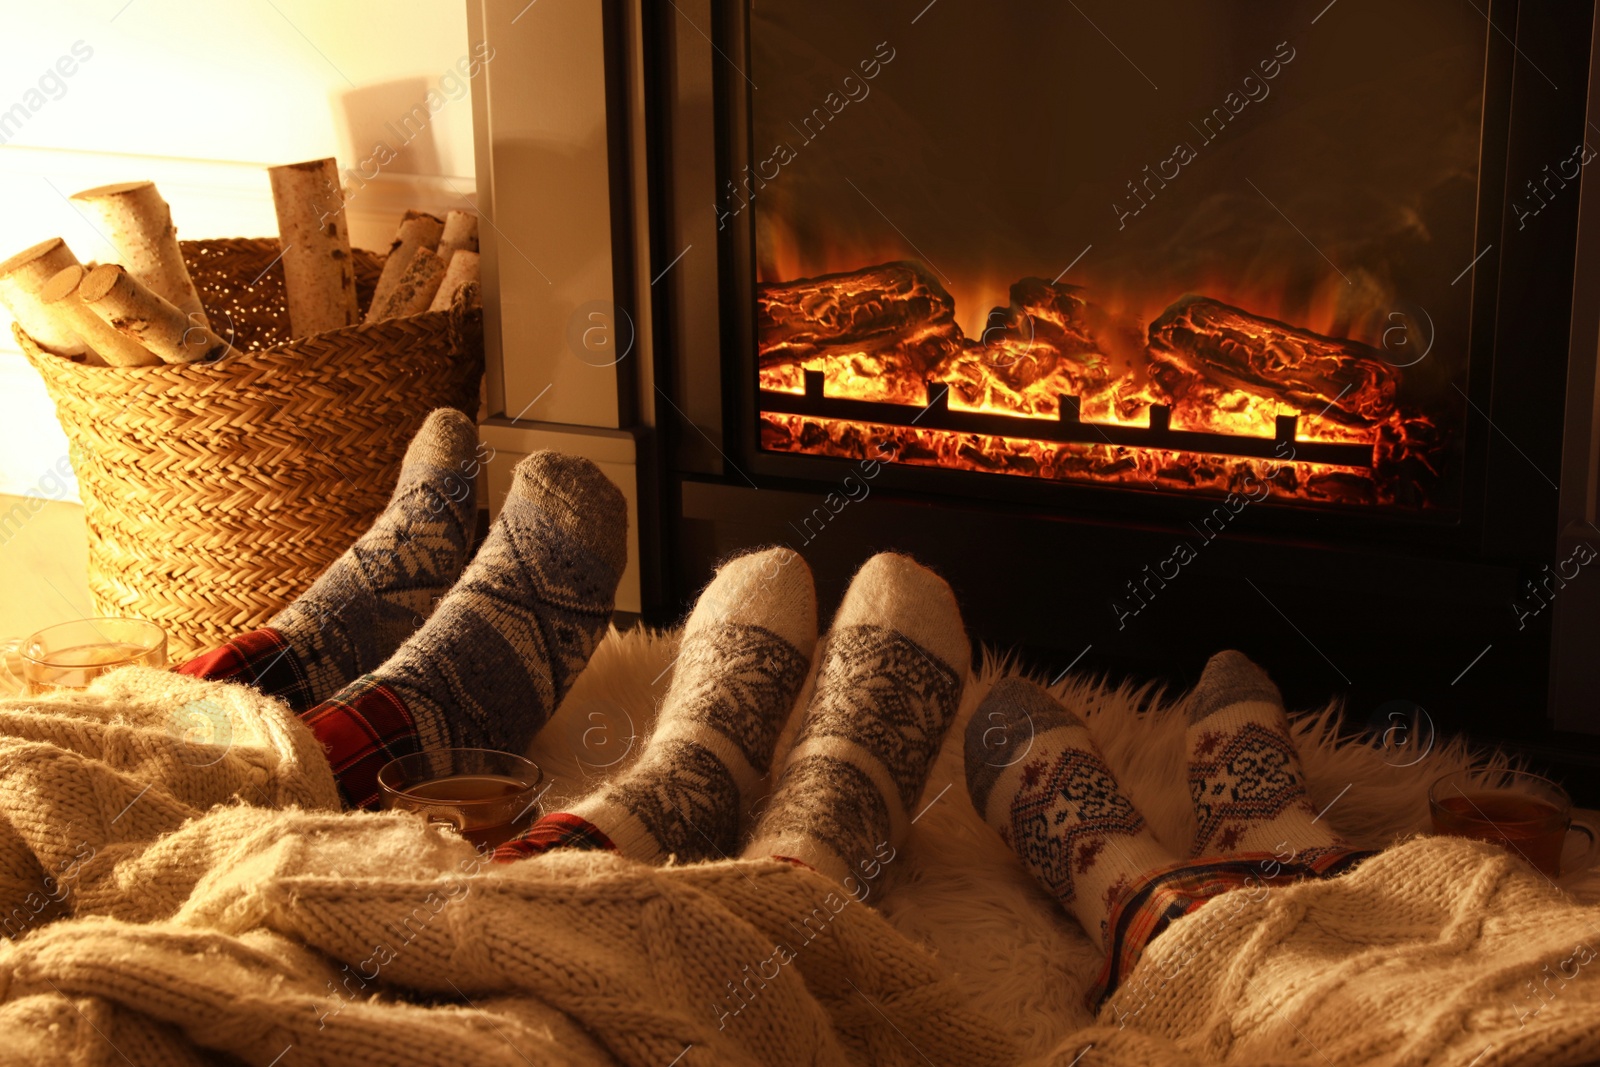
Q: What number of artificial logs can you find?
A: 3